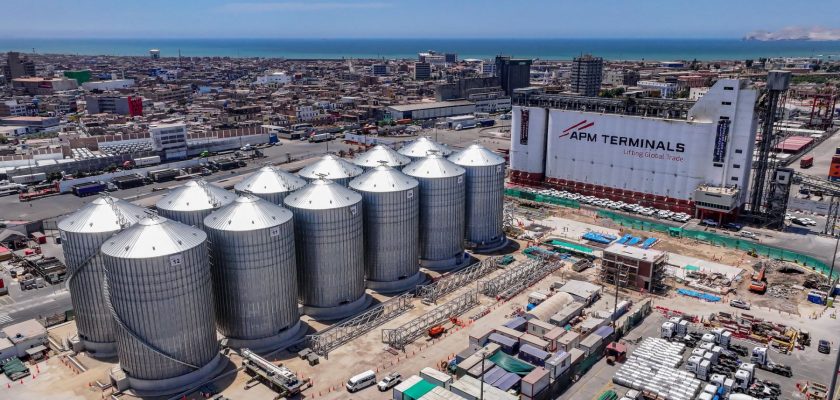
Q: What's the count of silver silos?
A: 12